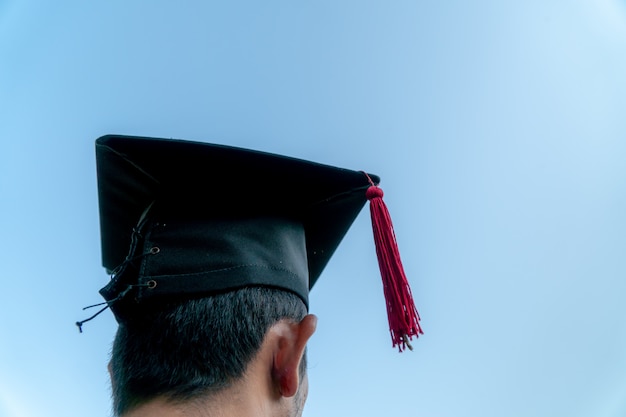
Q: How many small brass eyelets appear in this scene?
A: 2